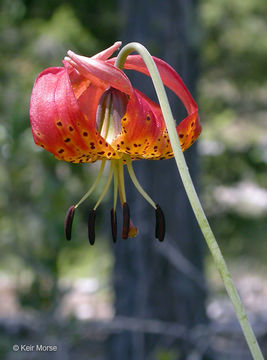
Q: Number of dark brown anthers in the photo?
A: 5